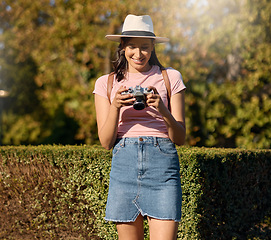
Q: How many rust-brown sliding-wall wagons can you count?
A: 0